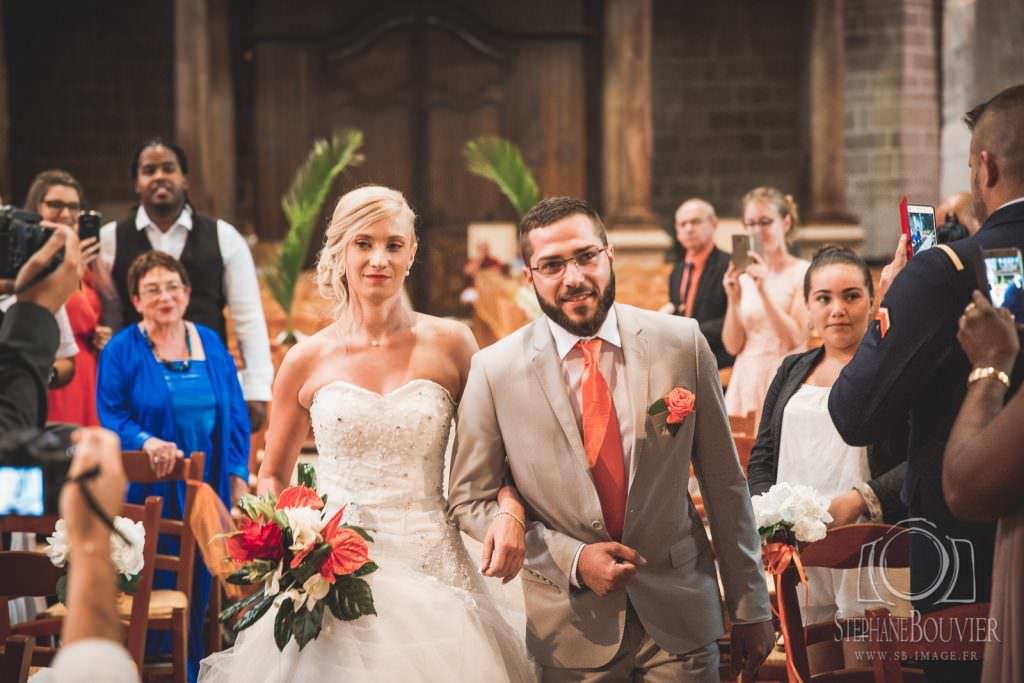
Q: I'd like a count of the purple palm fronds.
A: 0